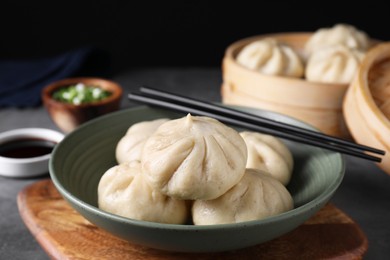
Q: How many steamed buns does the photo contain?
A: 8